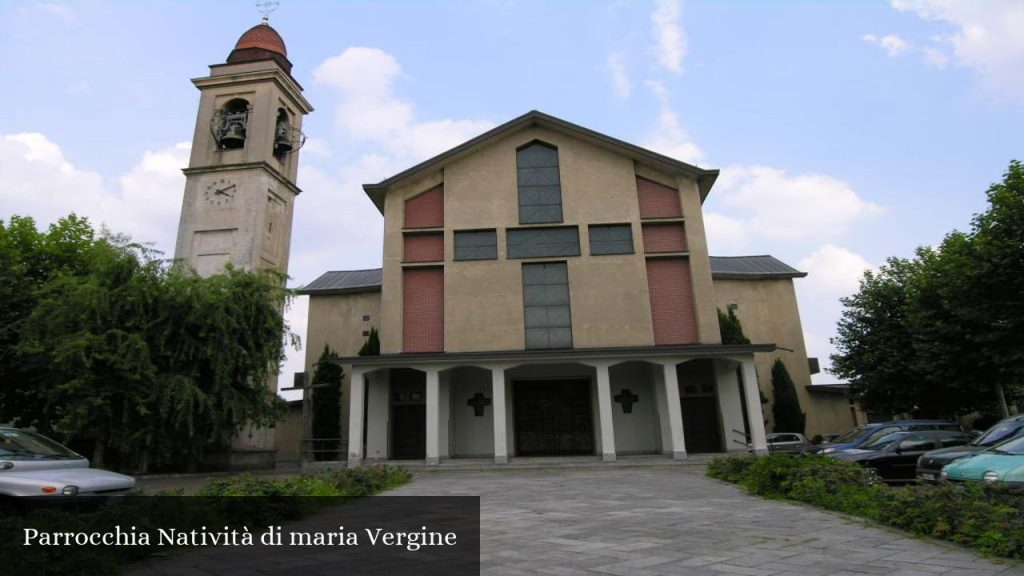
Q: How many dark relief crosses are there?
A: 2